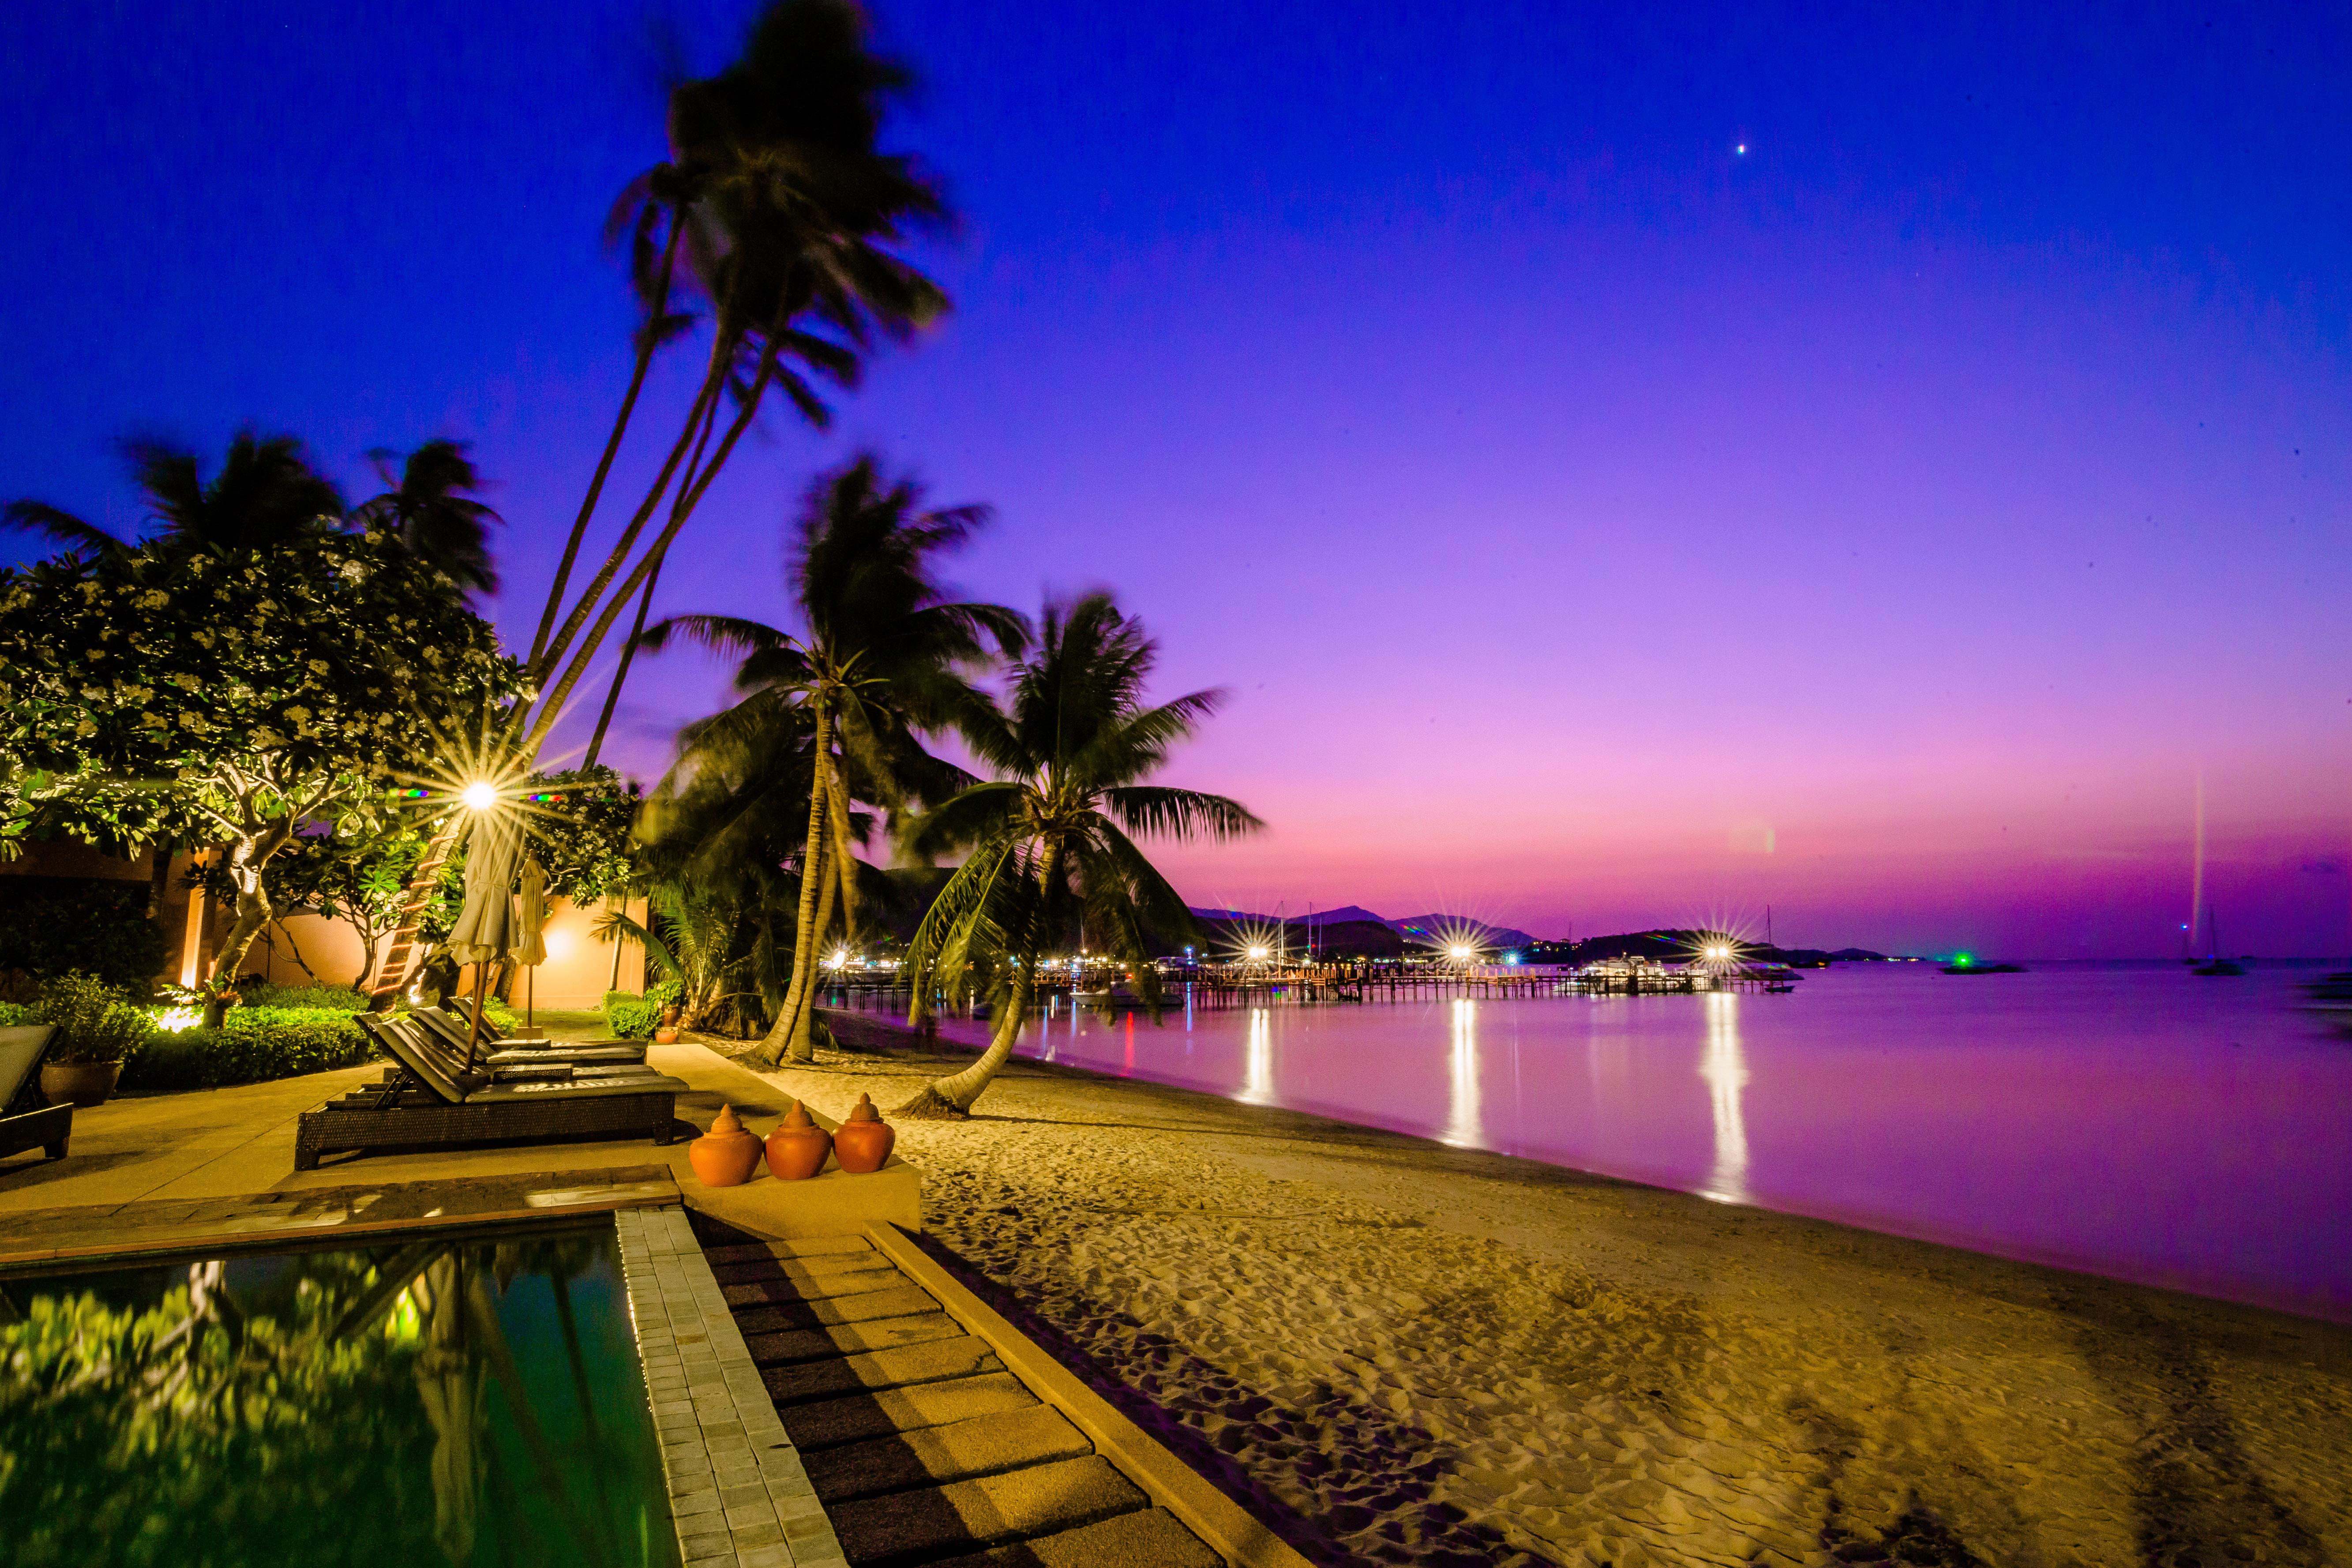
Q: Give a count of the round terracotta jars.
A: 3